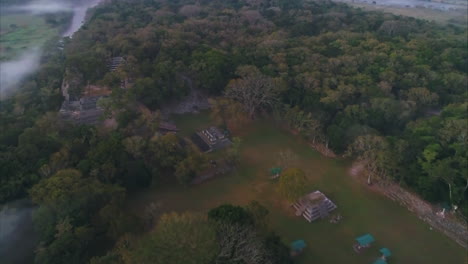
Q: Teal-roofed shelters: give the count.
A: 5